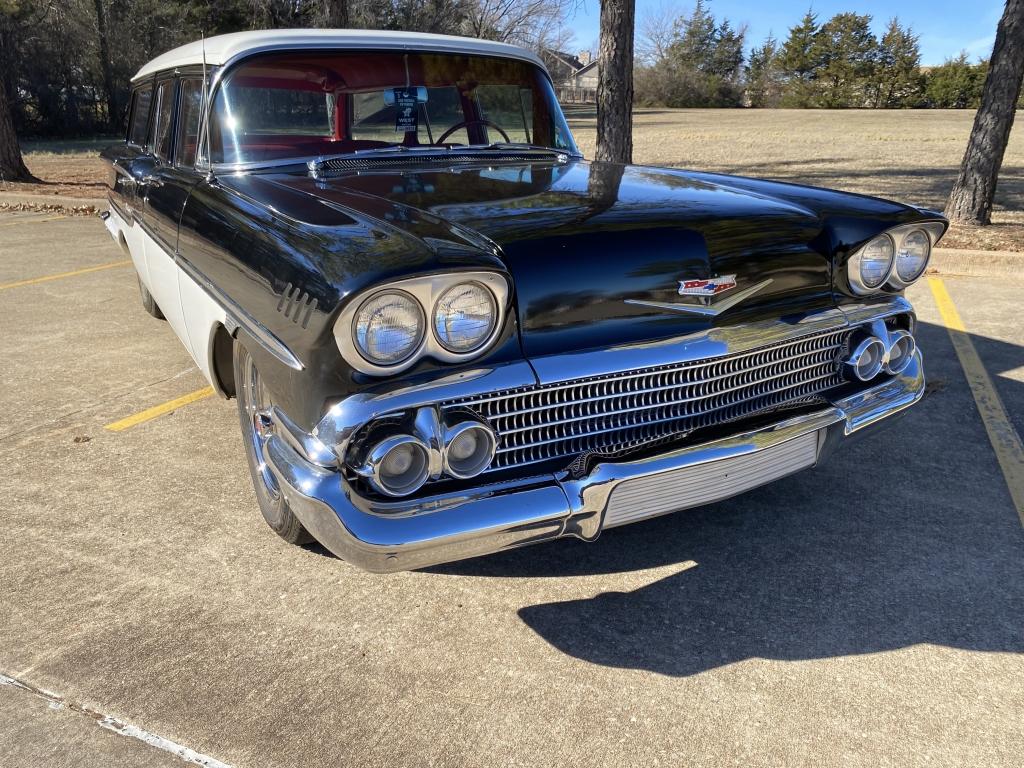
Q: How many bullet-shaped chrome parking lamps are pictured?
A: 4